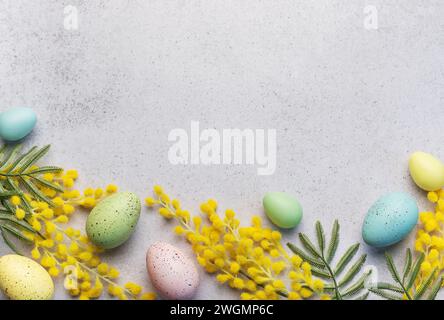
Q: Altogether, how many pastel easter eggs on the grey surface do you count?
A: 7